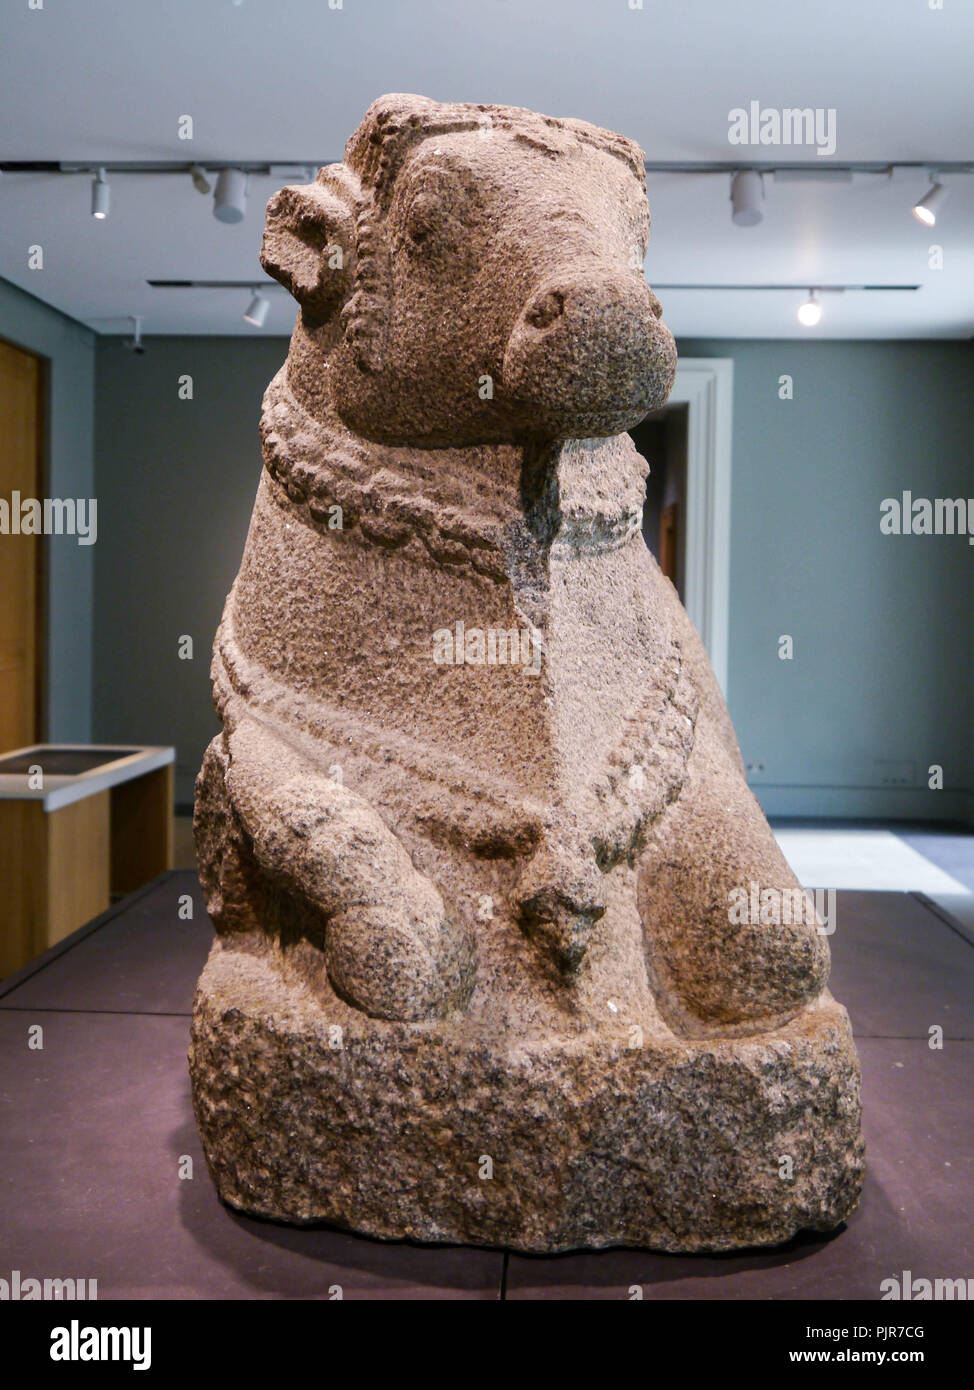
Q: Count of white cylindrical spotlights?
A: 6